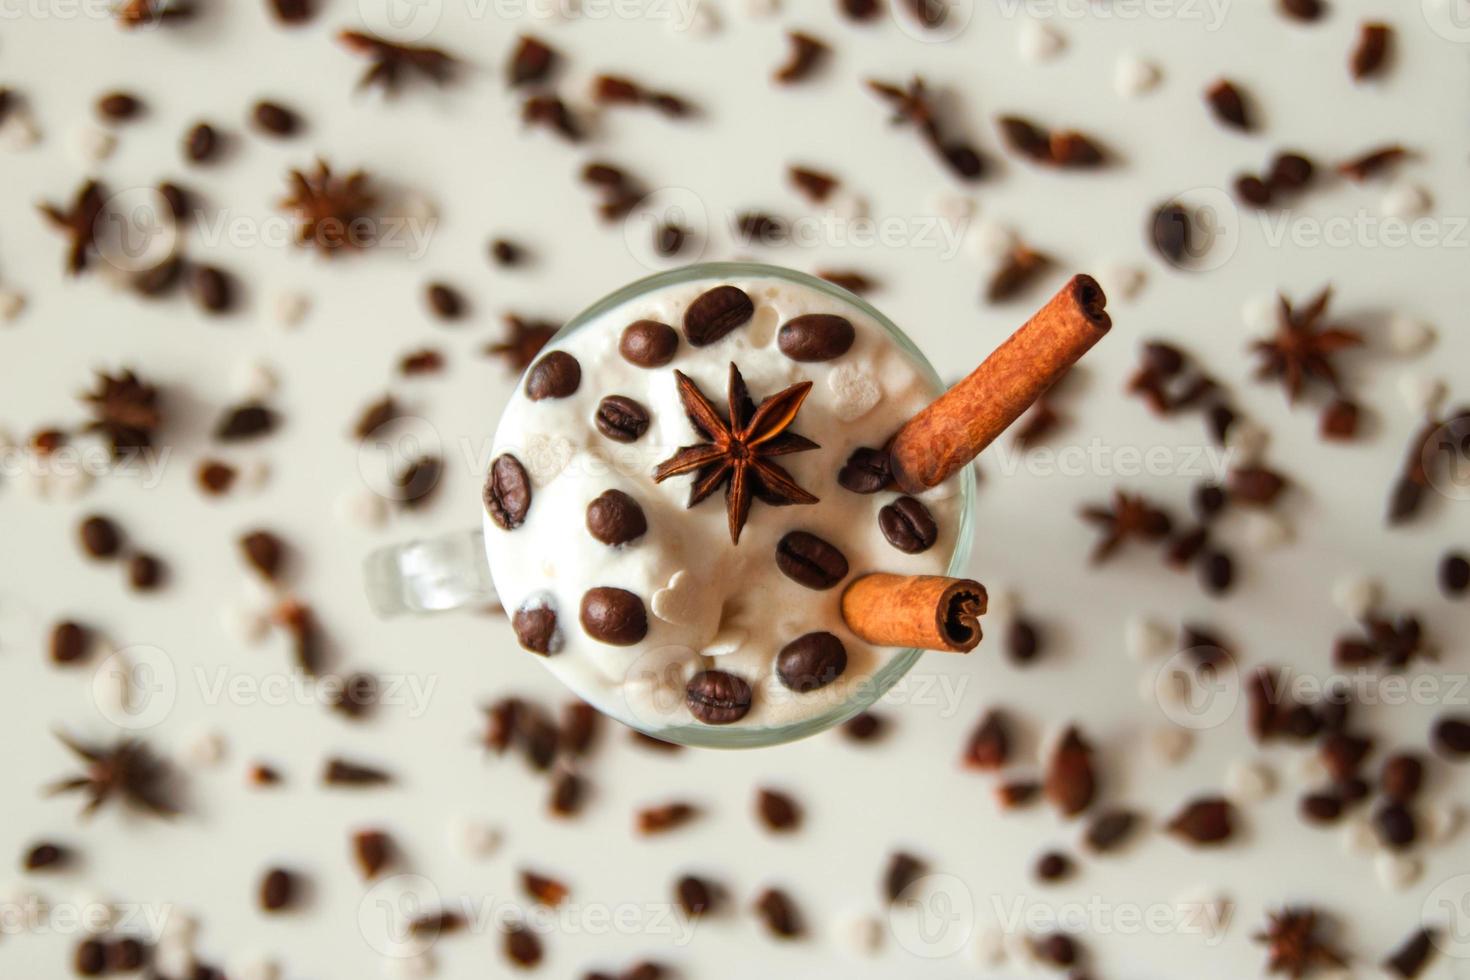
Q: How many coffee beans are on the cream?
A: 14